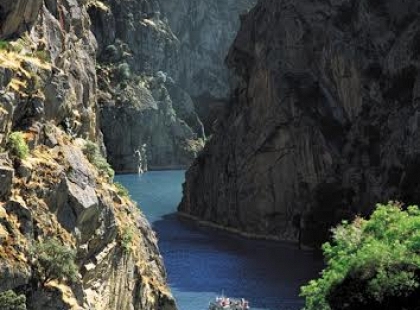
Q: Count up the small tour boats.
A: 1